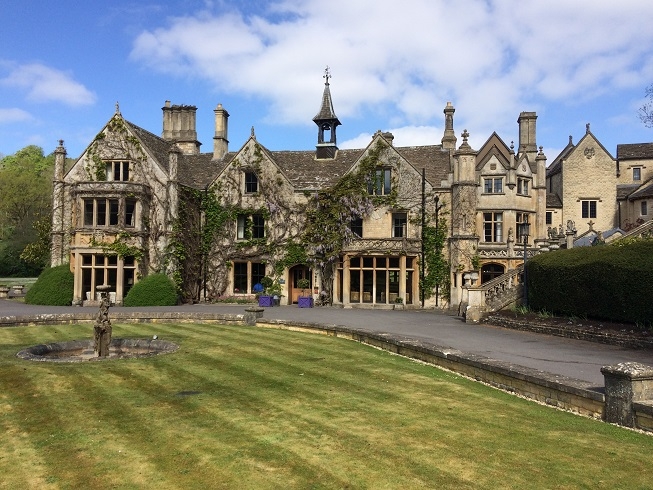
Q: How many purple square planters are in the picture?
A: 2